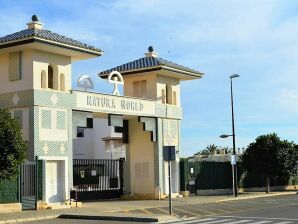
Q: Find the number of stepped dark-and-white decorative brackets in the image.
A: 3